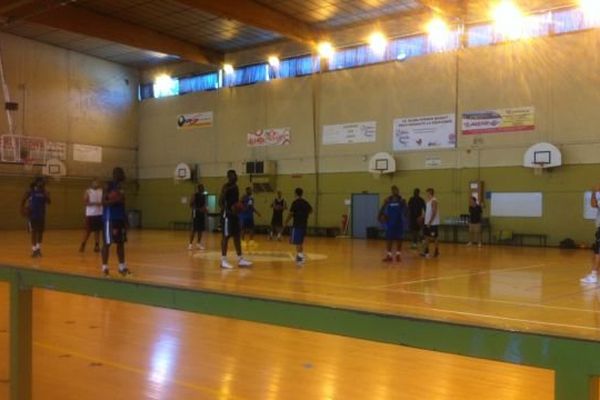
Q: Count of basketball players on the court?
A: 12